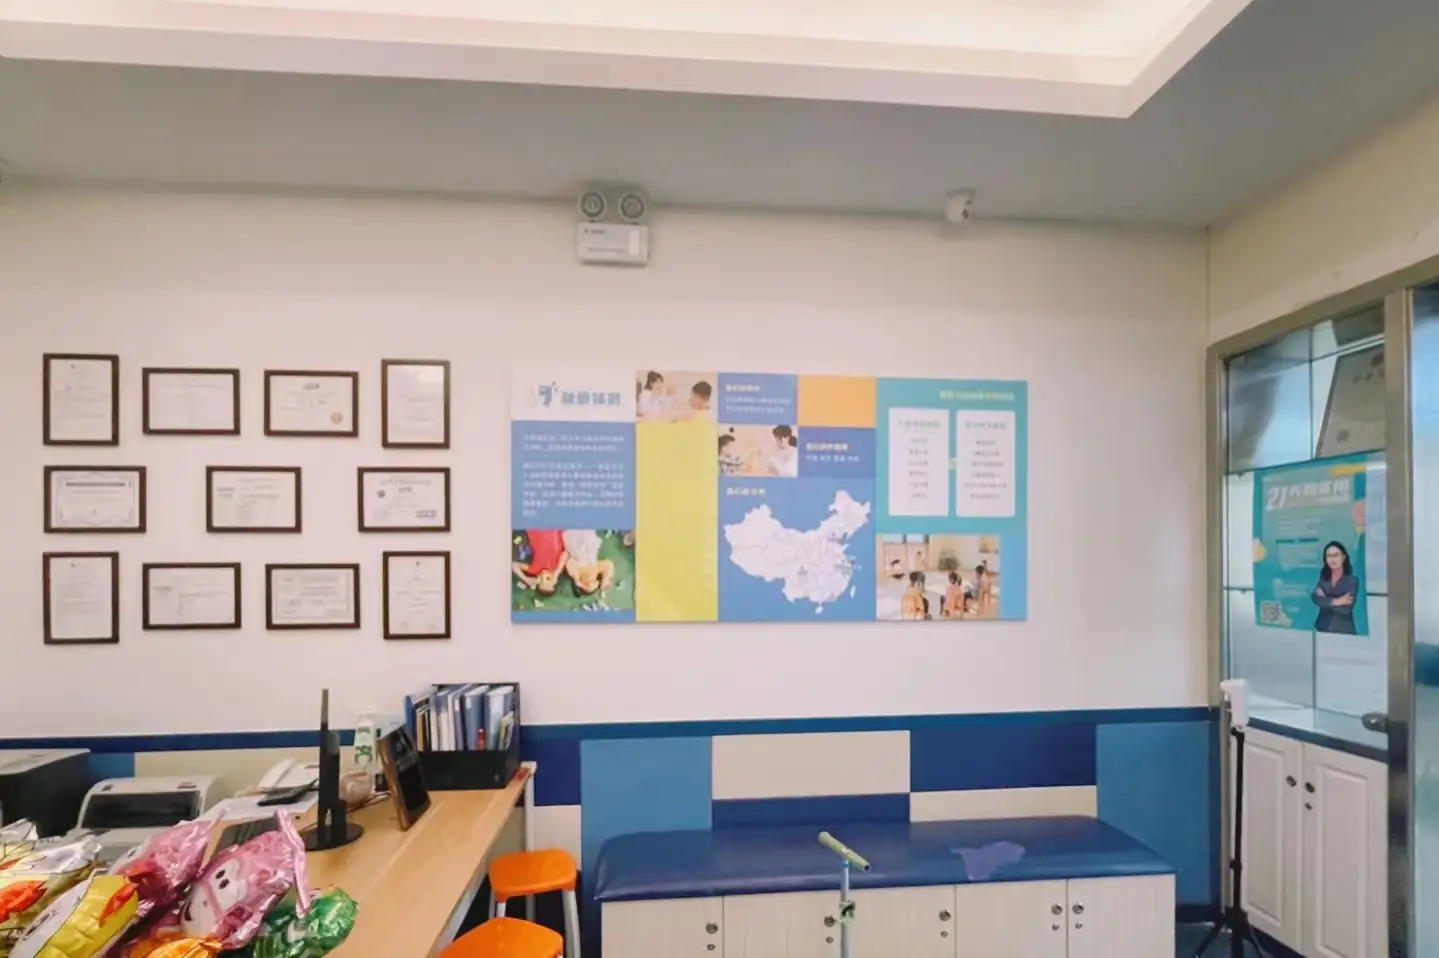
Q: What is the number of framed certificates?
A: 11